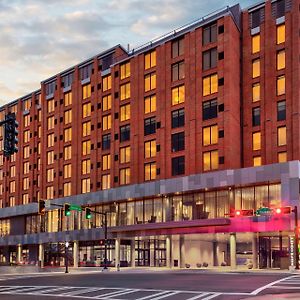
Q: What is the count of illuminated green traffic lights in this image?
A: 2